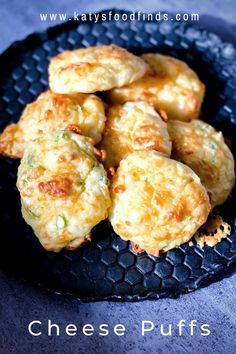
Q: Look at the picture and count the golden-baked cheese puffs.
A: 7